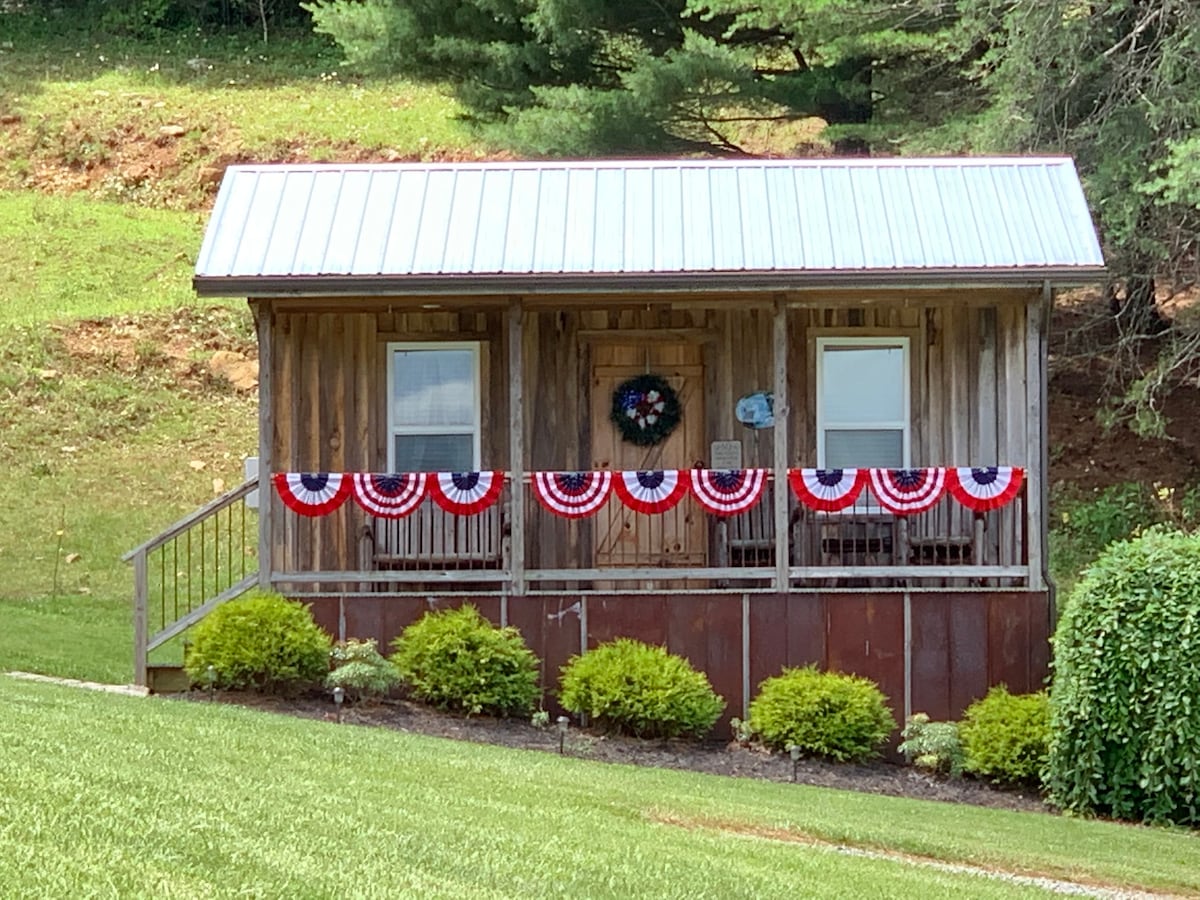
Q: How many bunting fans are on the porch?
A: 9